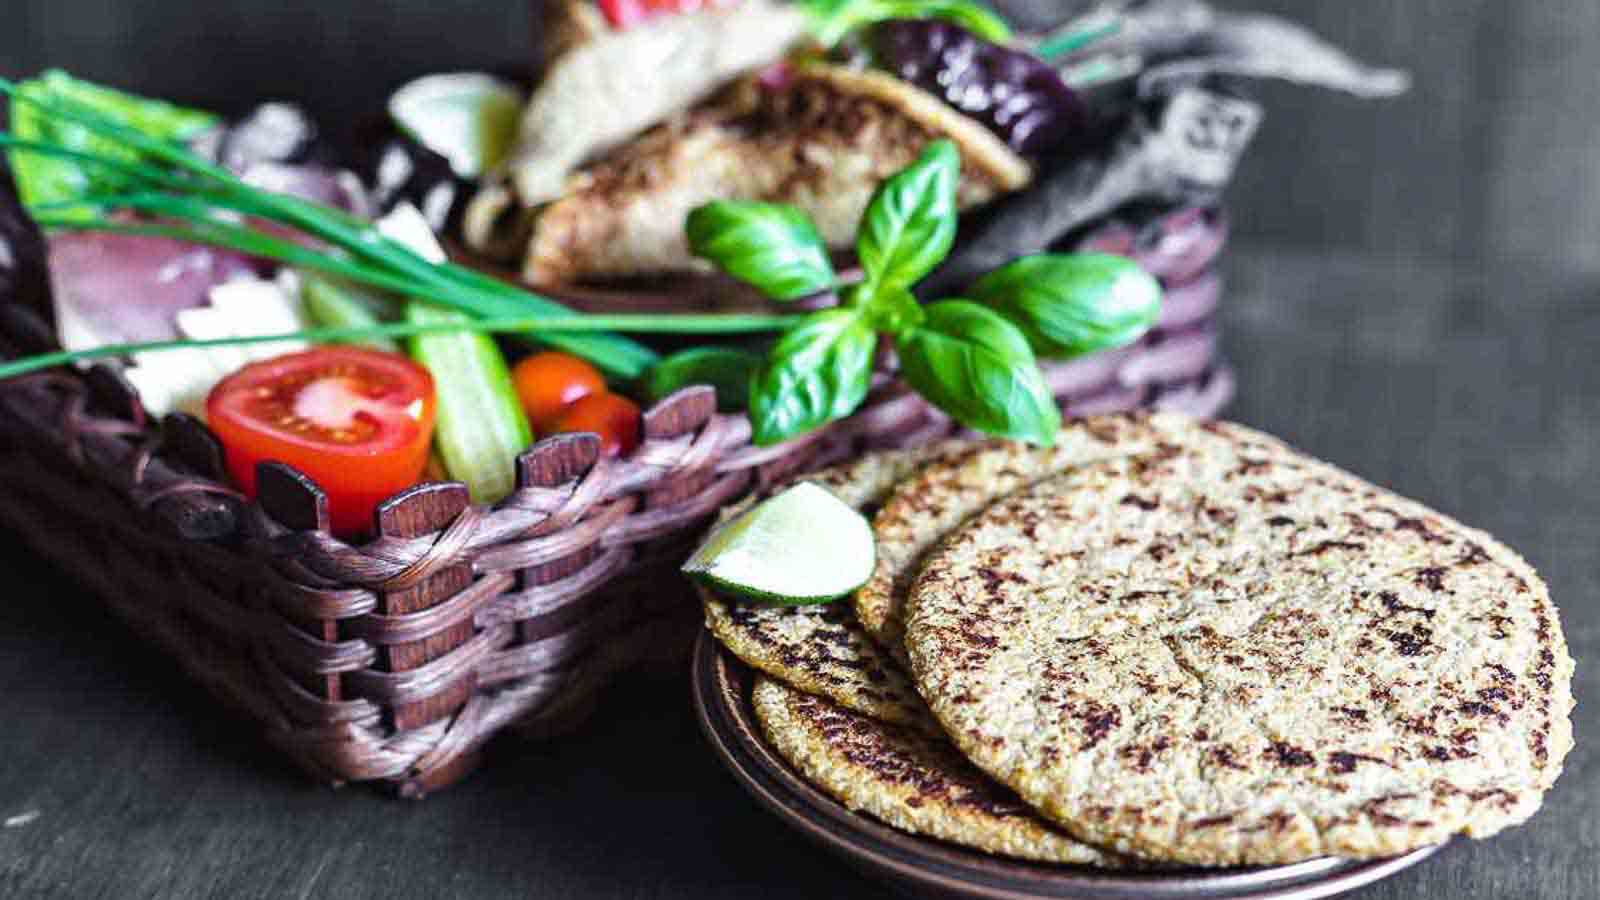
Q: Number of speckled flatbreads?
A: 4